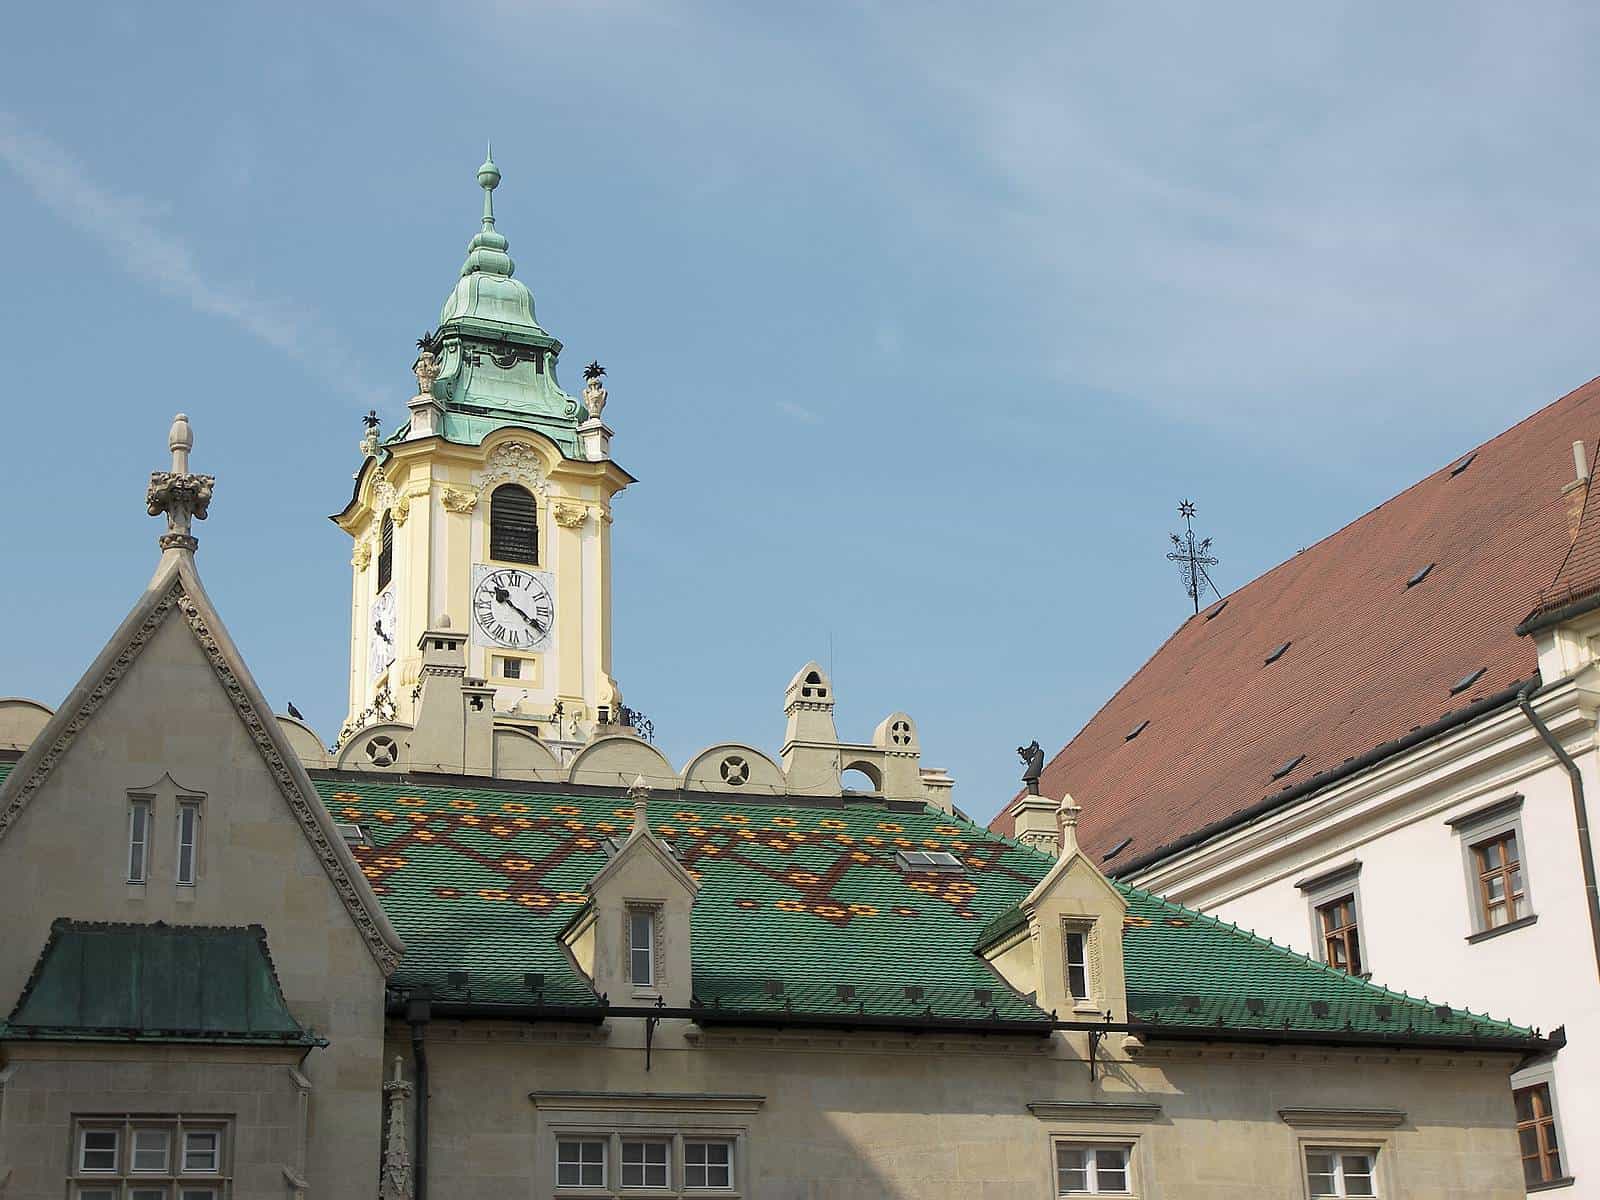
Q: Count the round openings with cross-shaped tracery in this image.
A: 3